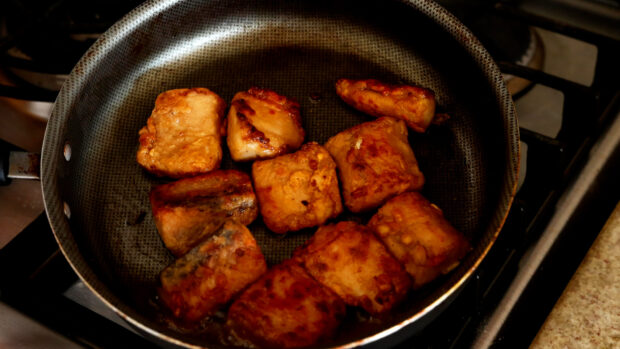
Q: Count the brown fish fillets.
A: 10